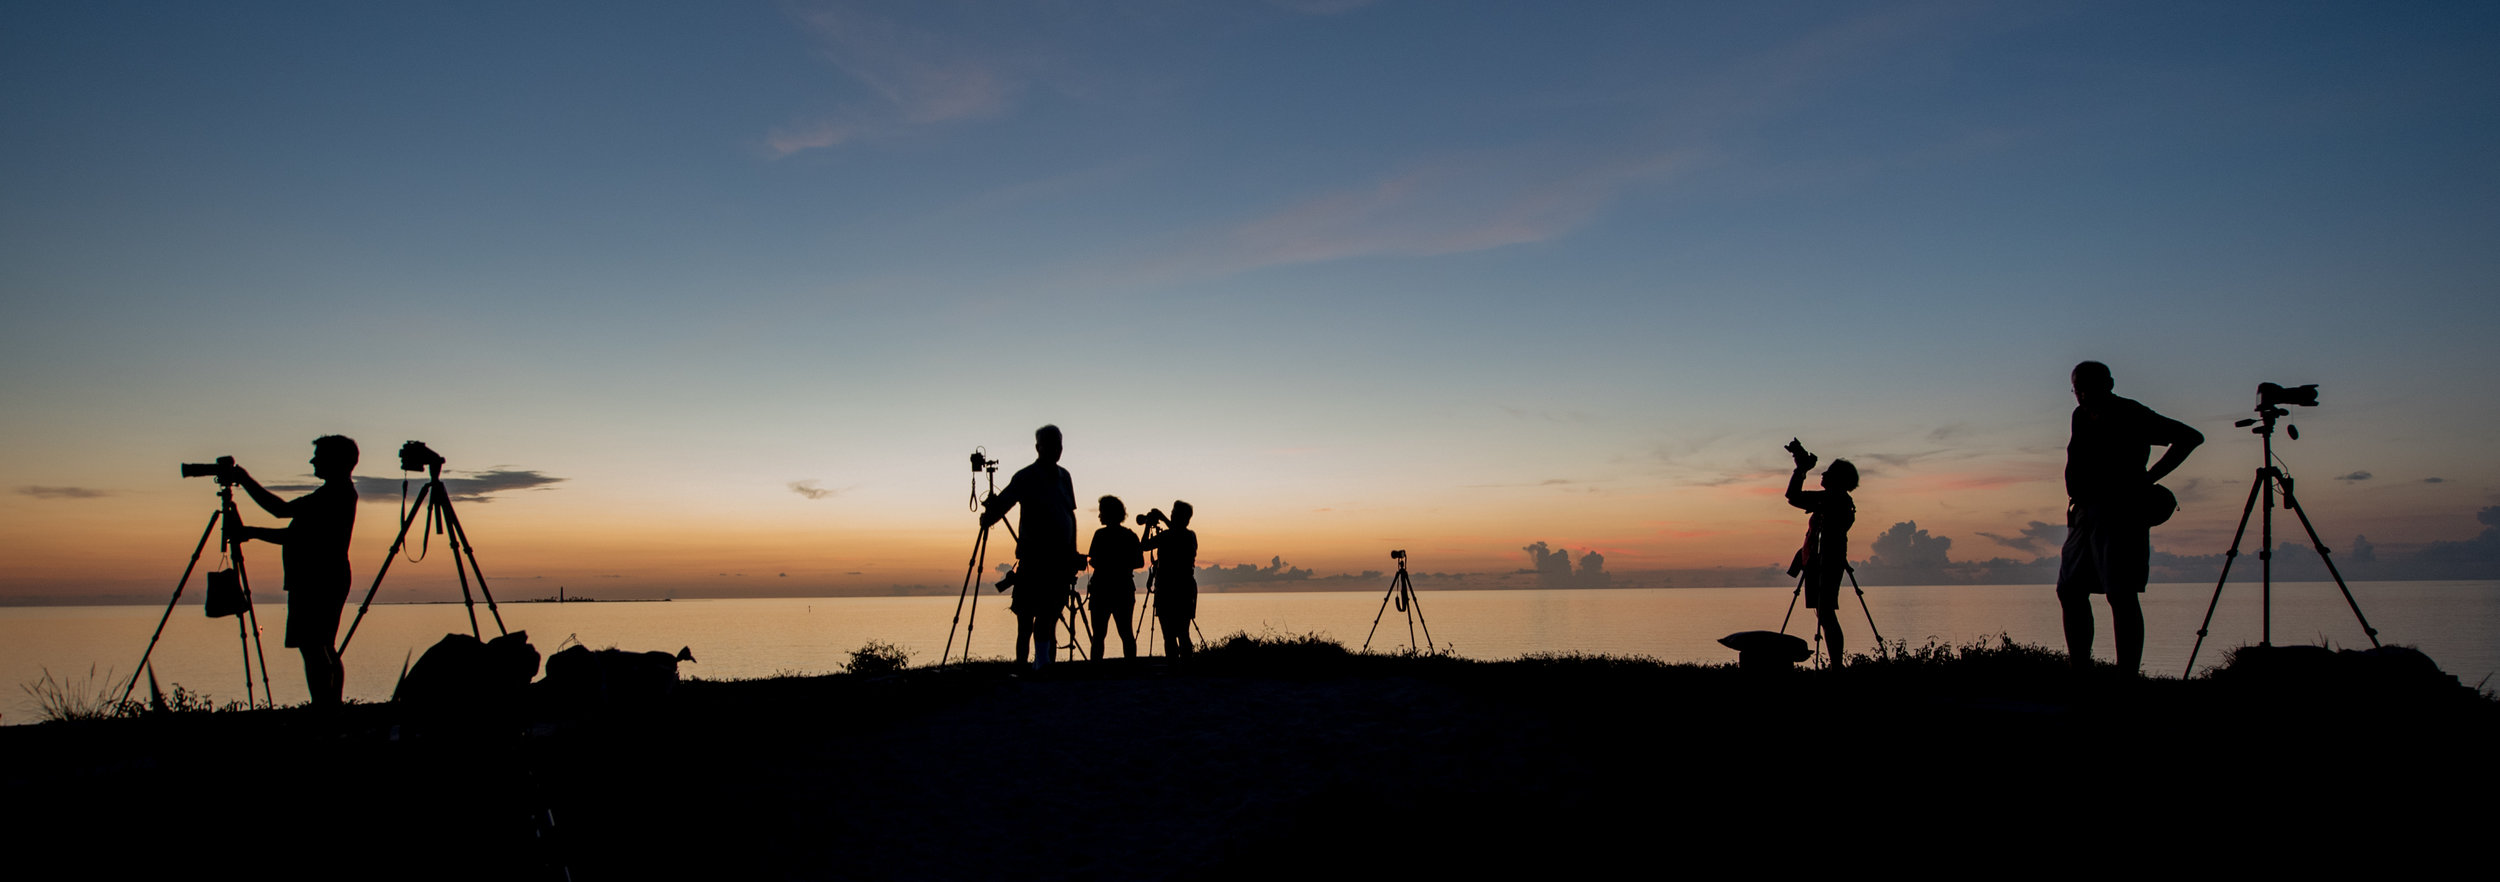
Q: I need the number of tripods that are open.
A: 8